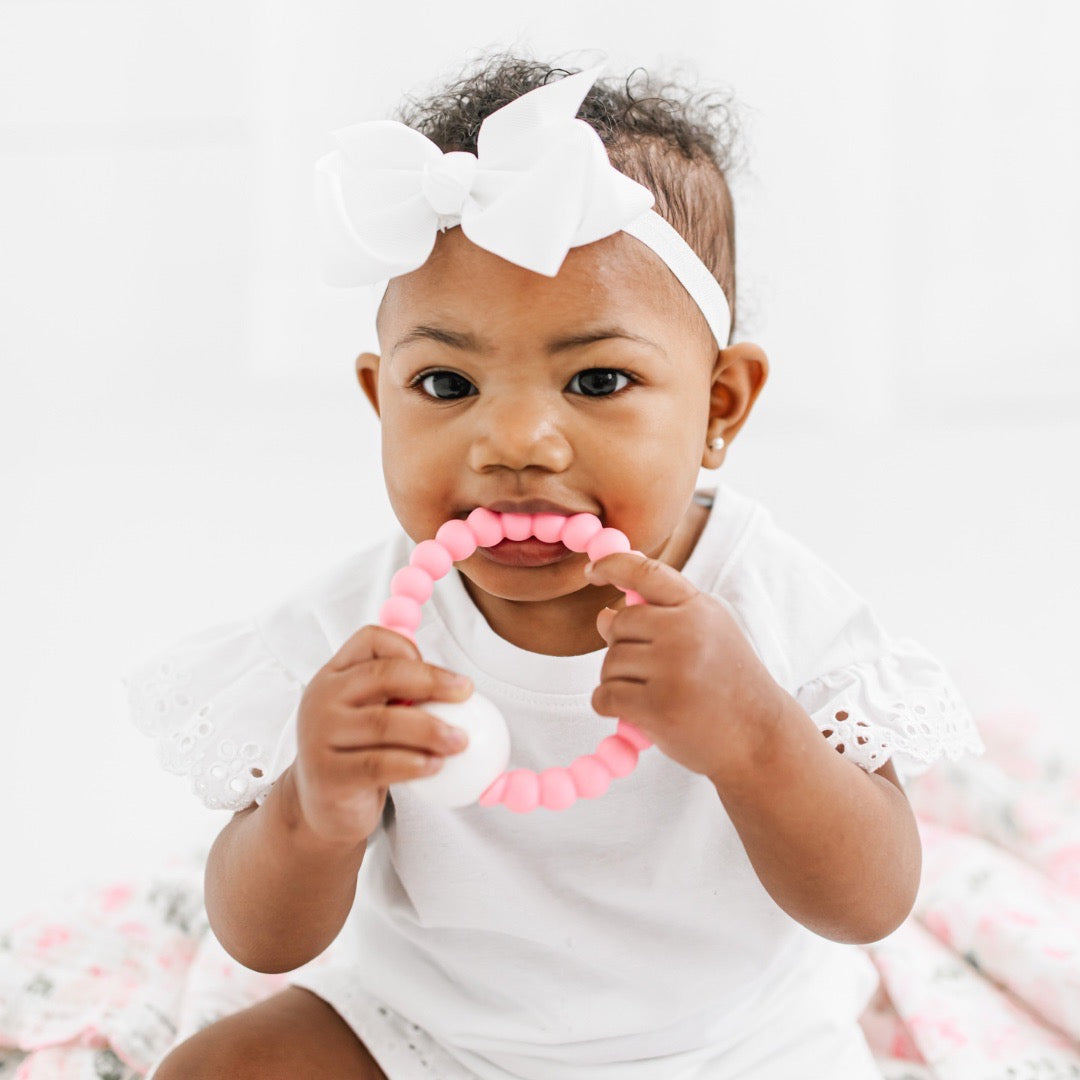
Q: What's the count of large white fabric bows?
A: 1